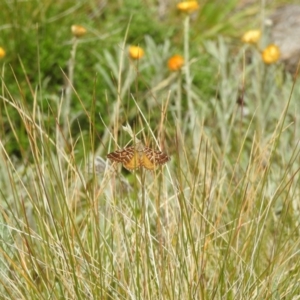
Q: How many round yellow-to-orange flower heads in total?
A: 7